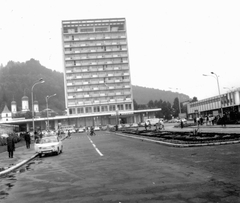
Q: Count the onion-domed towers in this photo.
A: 3